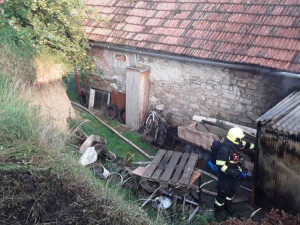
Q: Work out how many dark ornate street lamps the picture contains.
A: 0